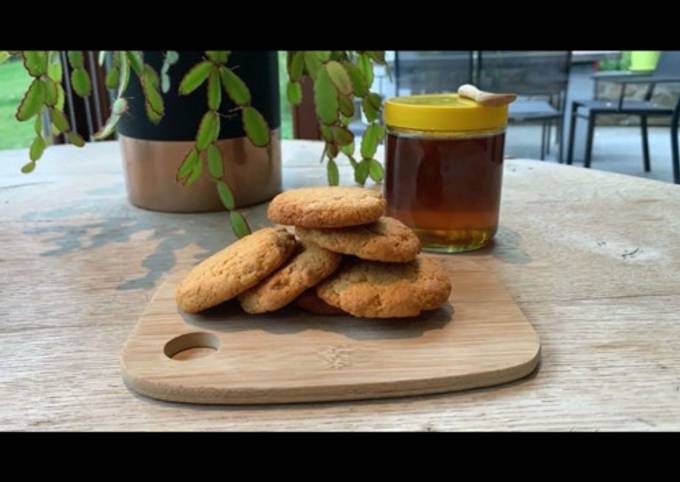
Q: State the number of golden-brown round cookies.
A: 6